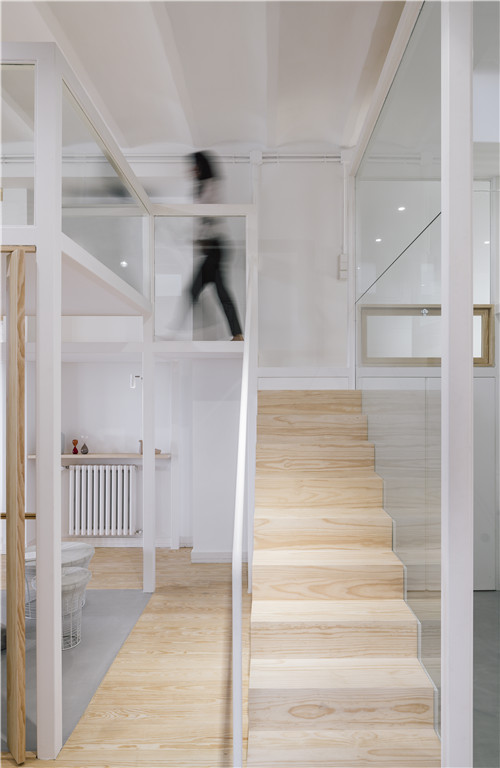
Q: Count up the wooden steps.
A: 9